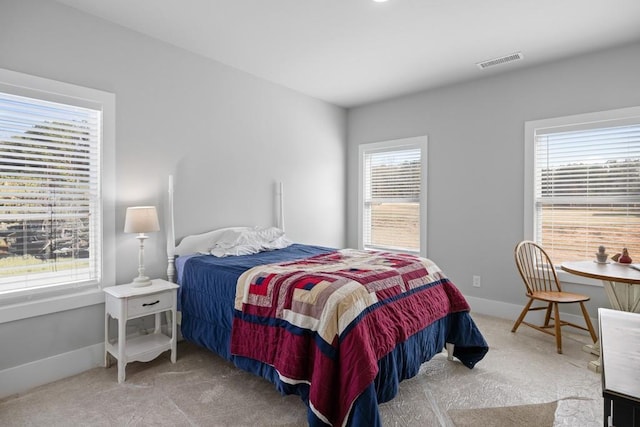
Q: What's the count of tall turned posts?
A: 2